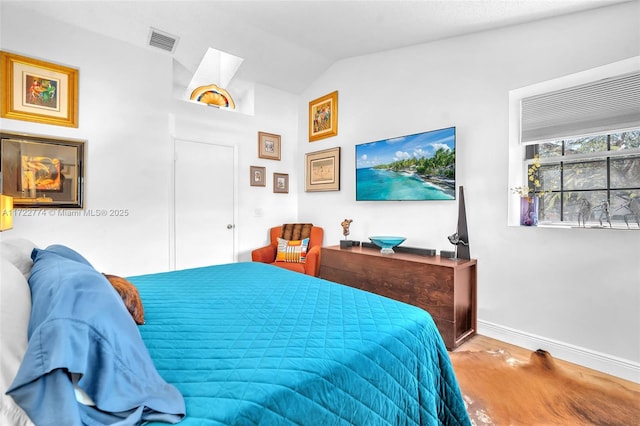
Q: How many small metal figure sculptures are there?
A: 3